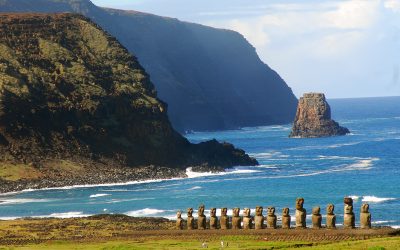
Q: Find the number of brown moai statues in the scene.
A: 15